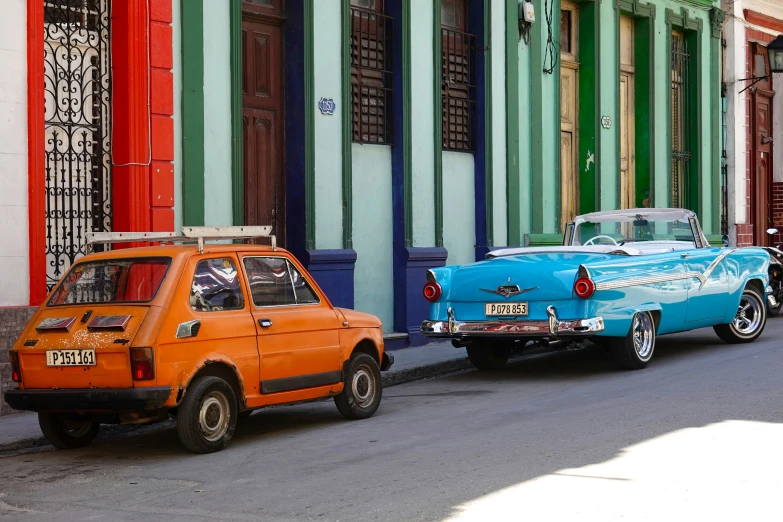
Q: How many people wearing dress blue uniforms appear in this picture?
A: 0